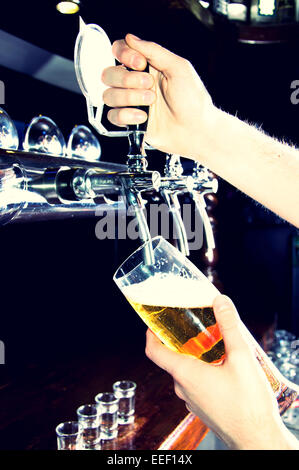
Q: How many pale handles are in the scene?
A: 1